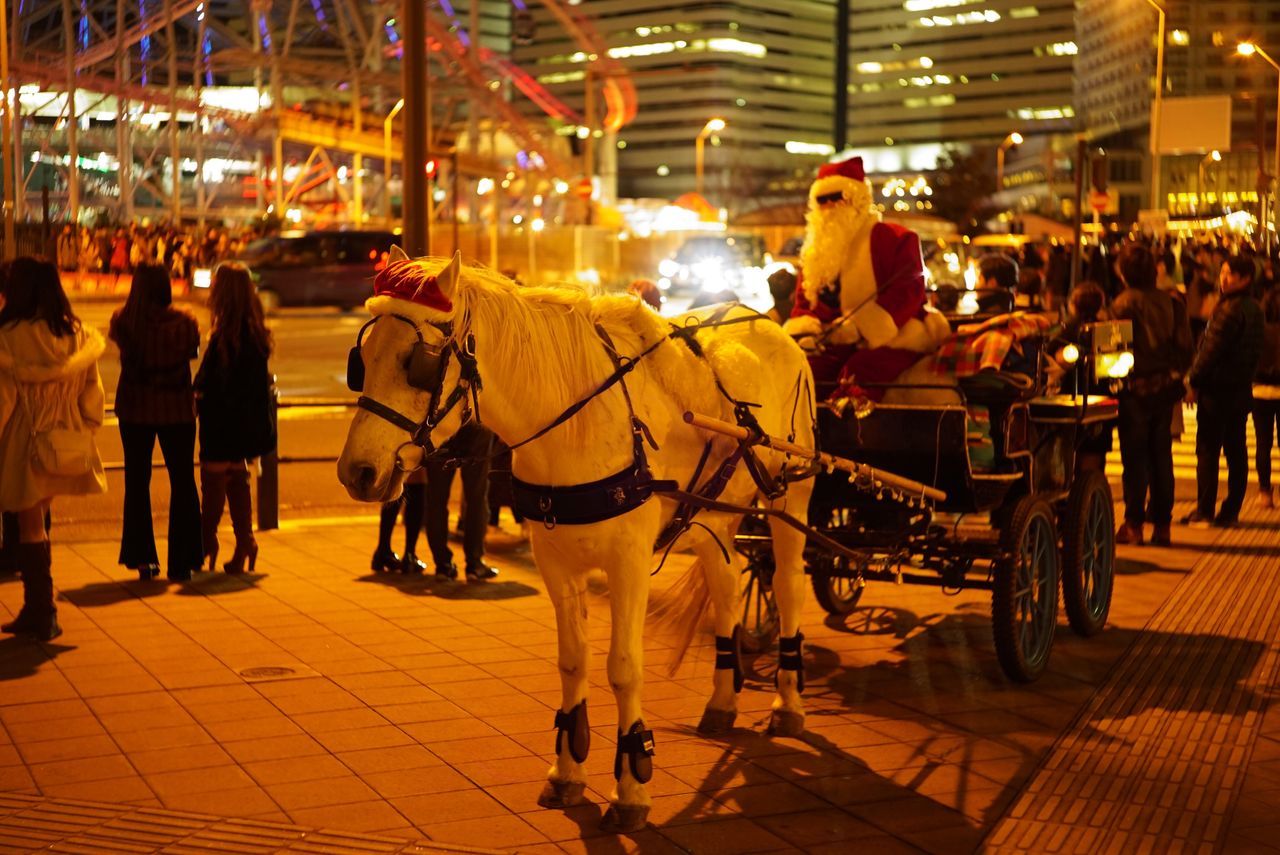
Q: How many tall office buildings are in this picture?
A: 3